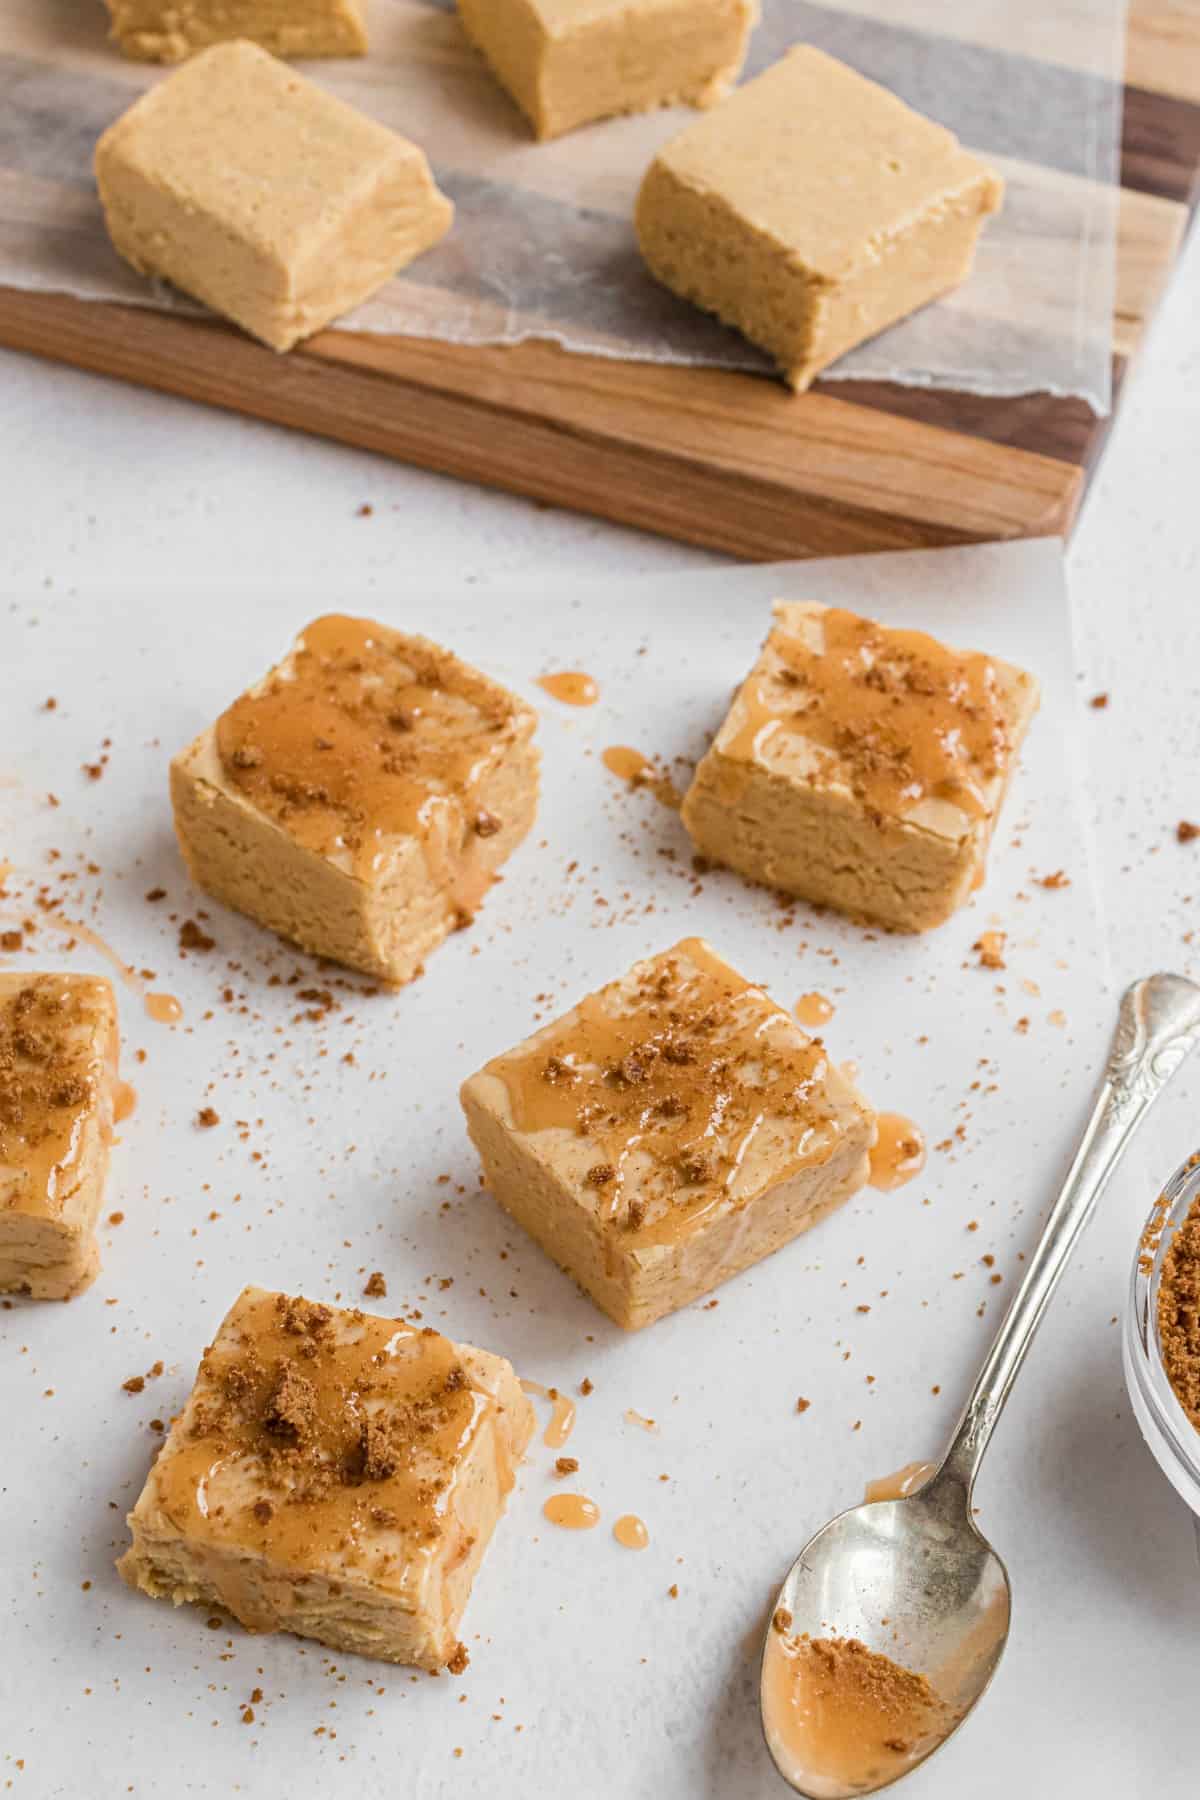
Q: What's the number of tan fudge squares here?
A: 9